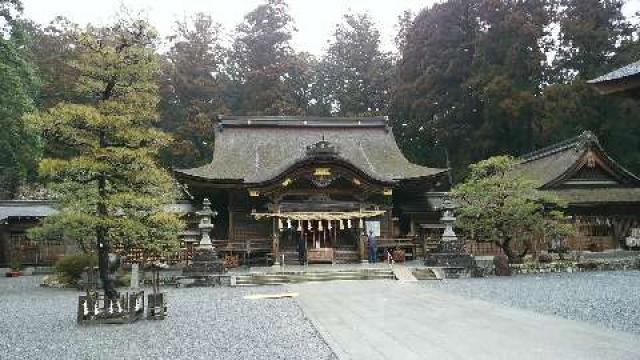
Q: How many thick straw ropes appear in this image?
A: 1